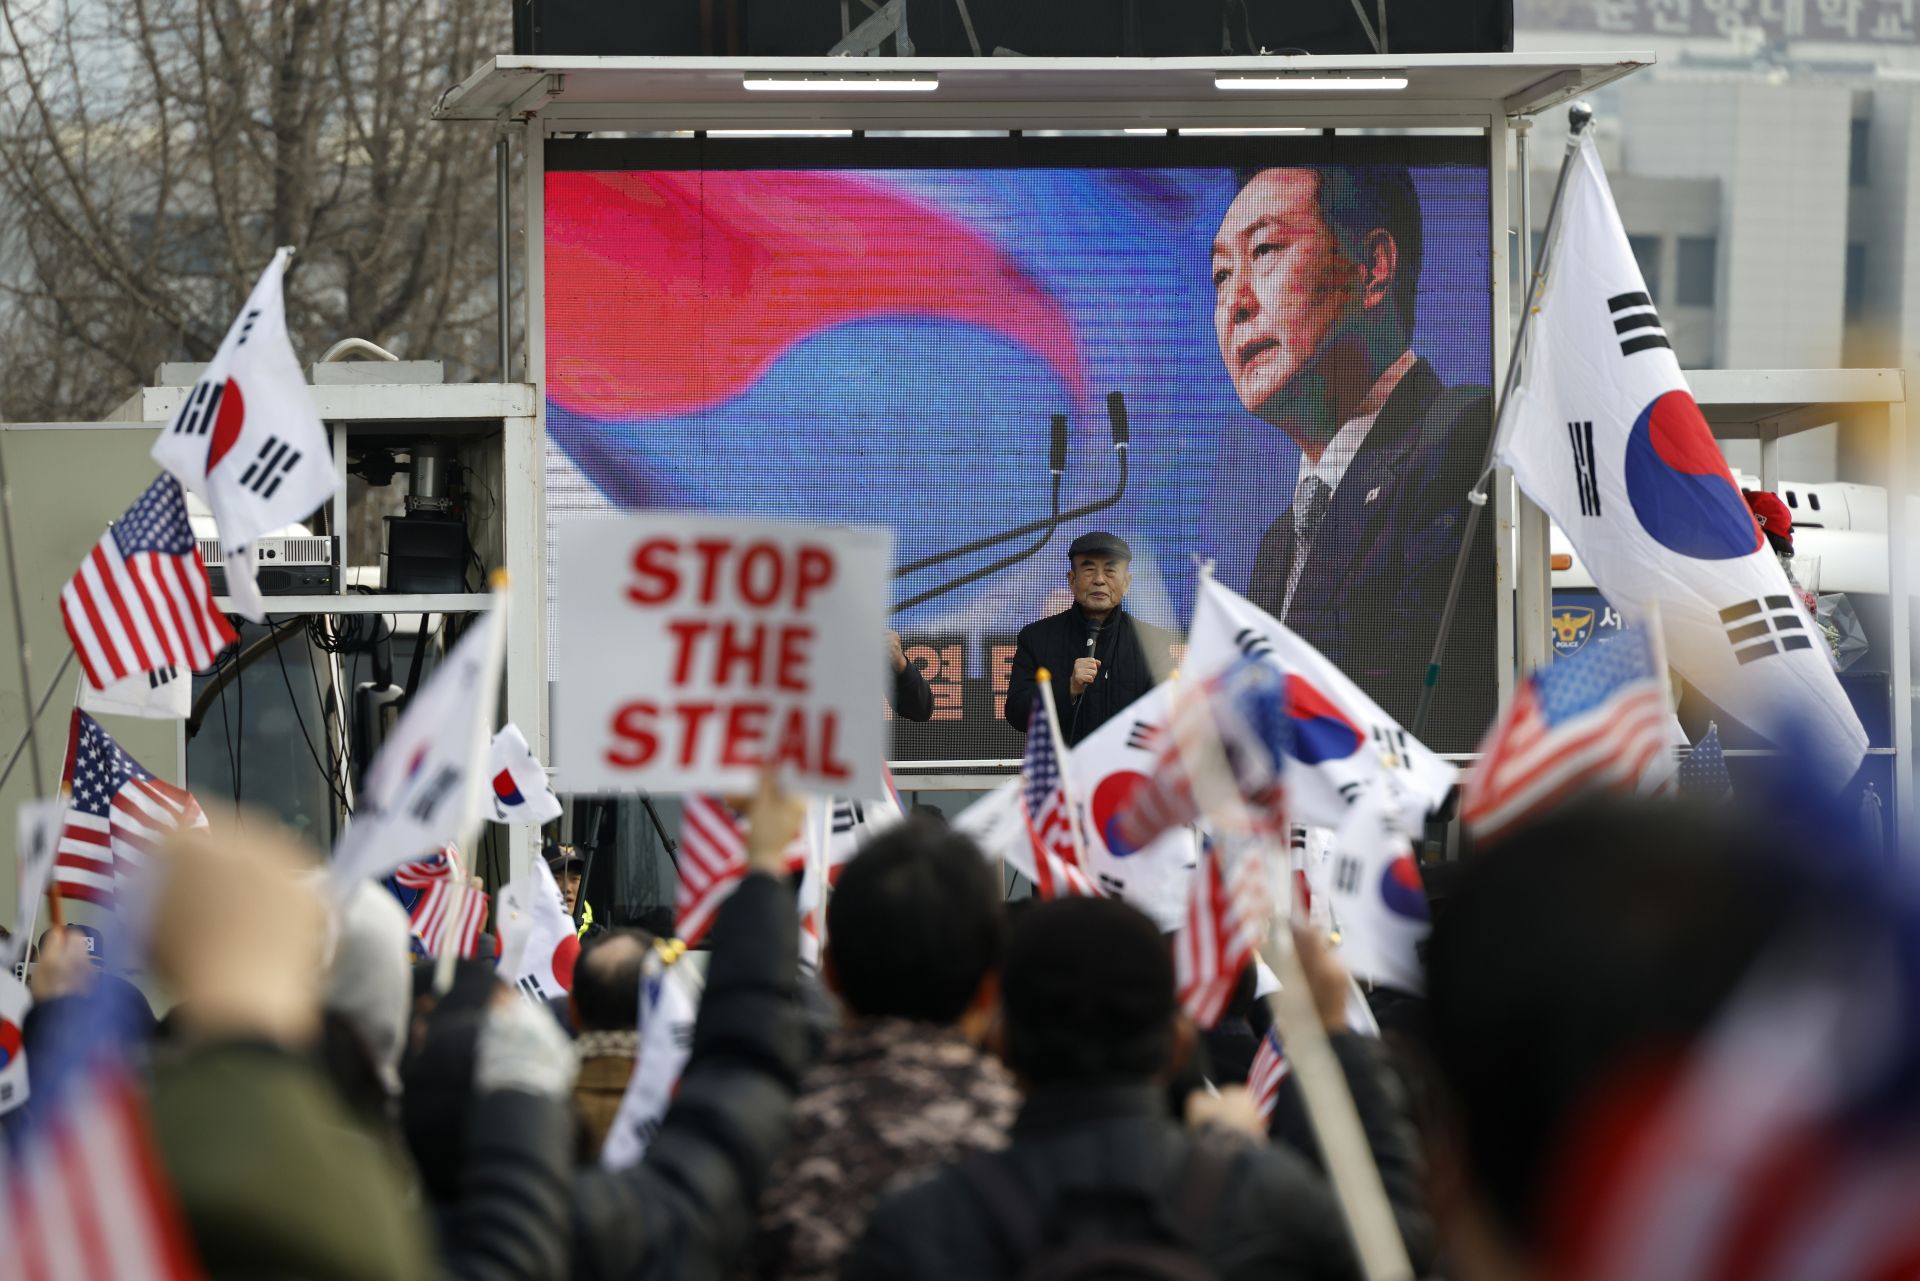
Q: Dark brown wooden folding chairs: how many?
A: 0